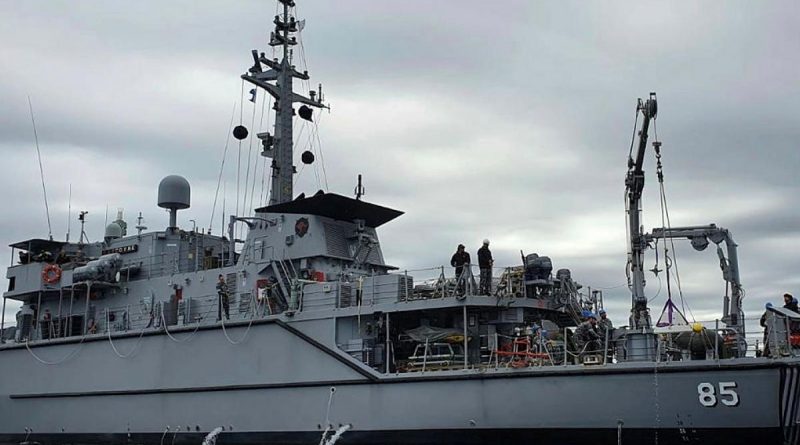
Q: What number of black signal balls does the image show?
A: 3